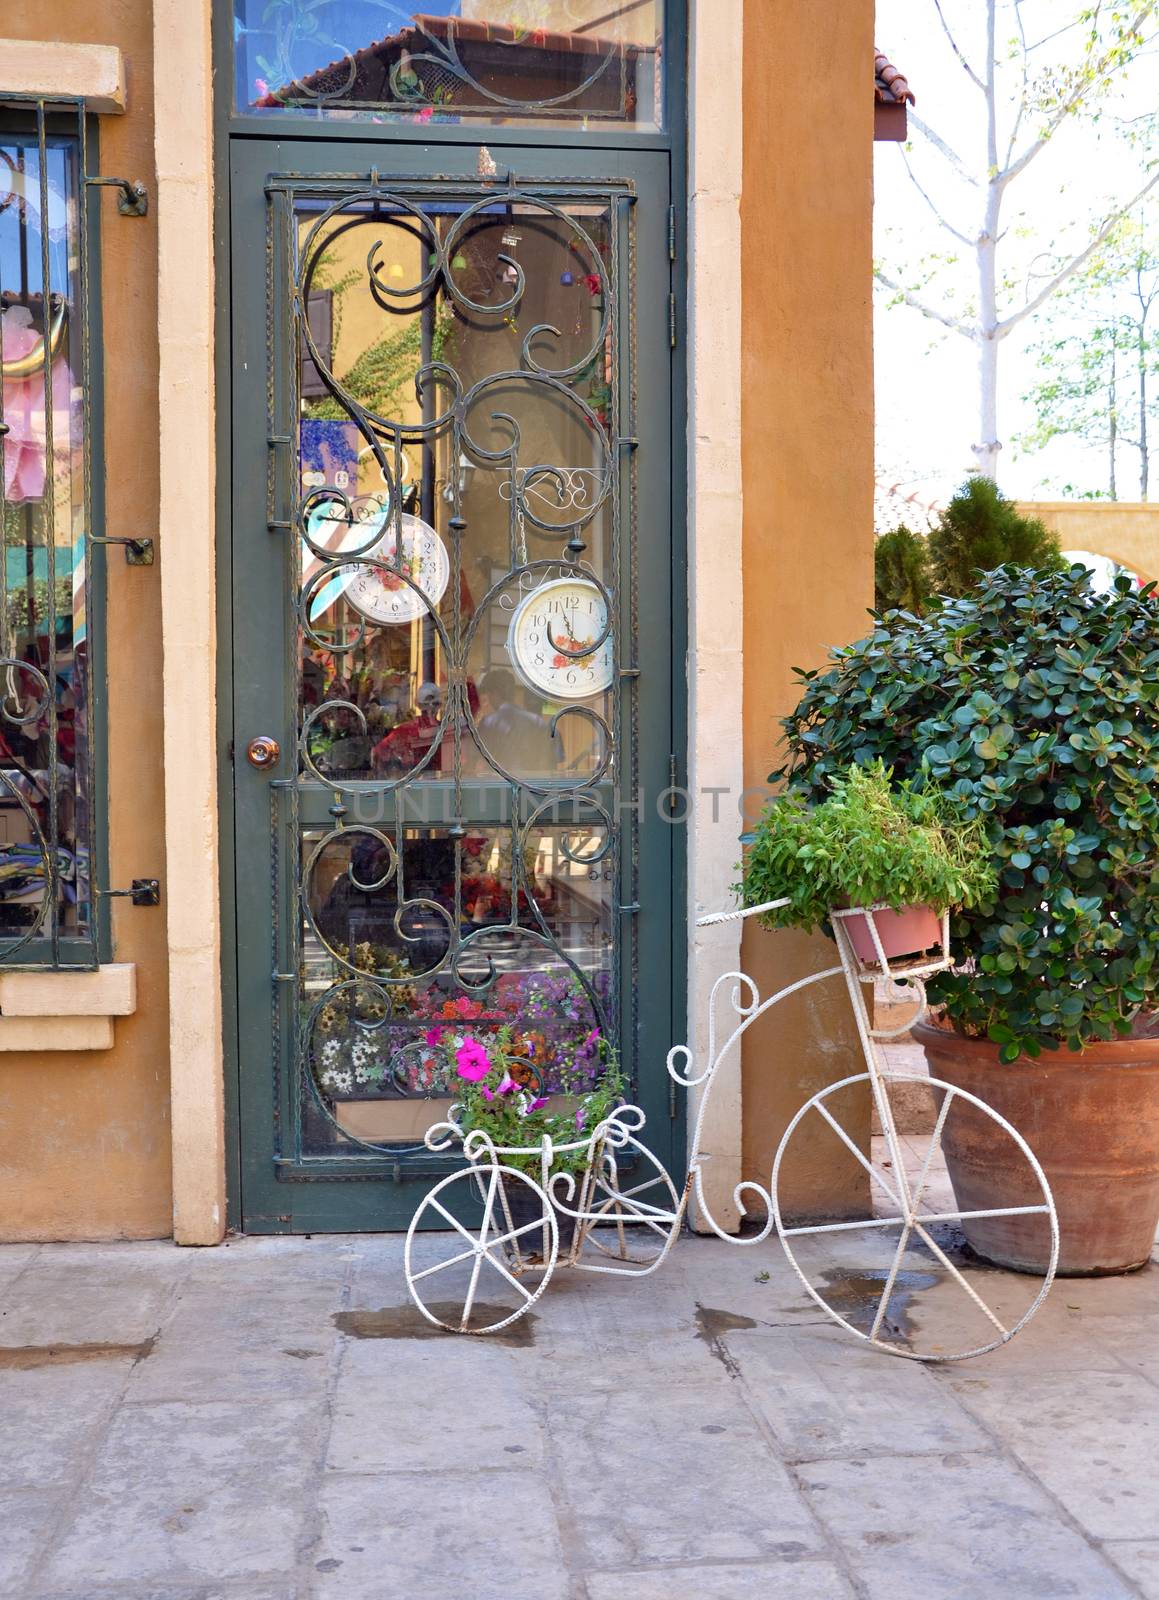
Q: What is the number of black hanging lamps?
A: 0